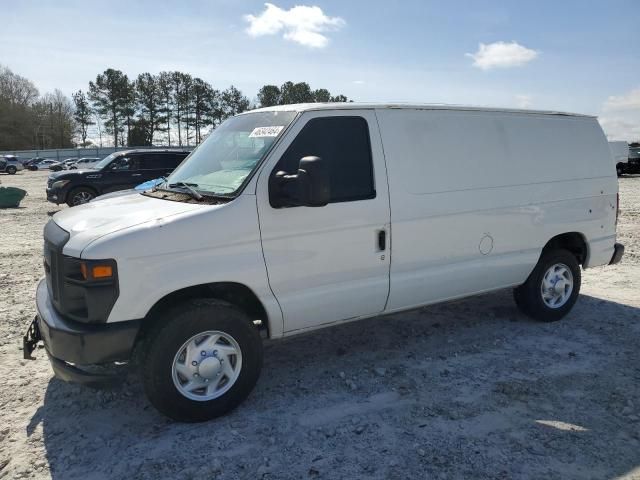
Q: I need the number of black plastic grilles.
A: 1